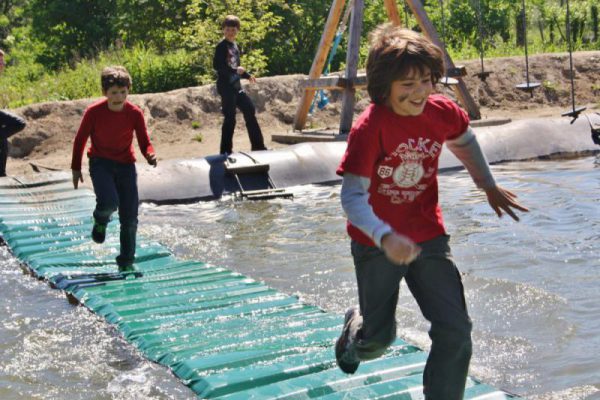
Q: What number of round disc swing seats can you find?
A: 4